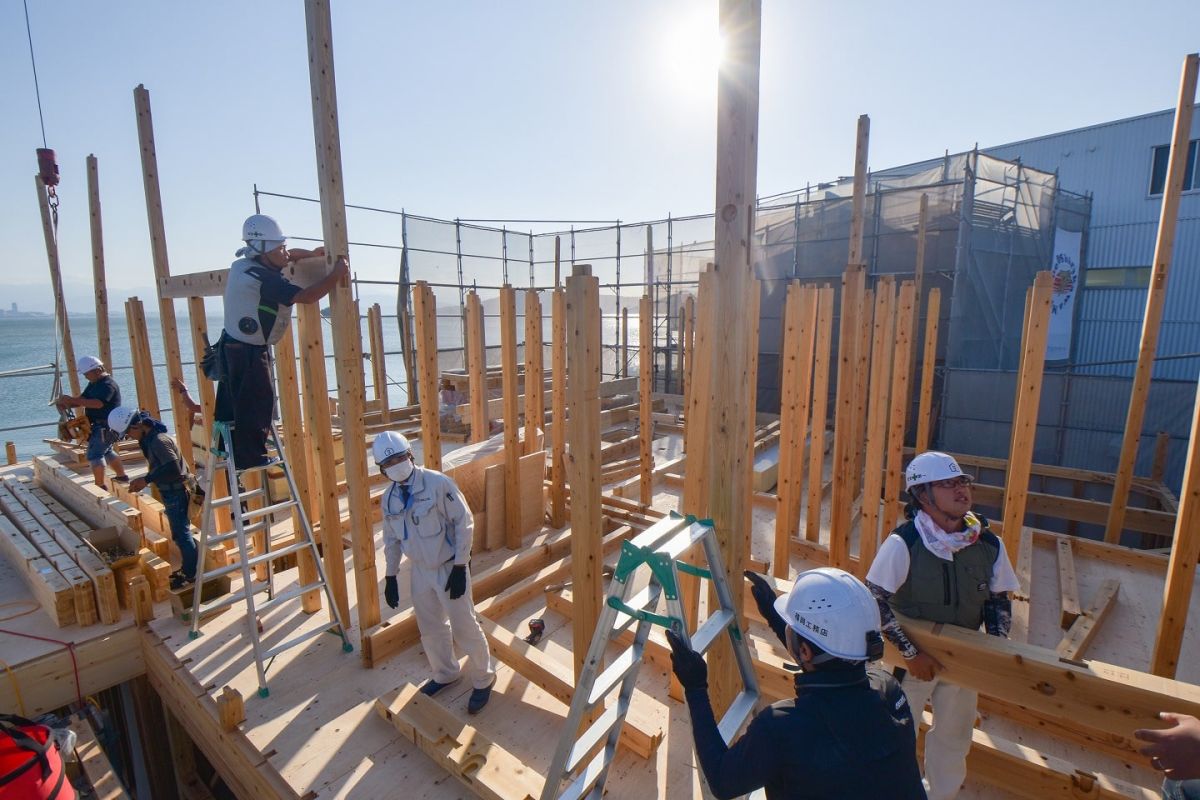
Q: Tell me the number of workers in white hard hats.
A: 6